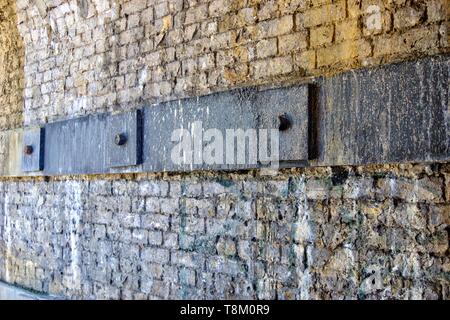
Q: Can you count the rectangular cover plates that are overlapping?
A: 3